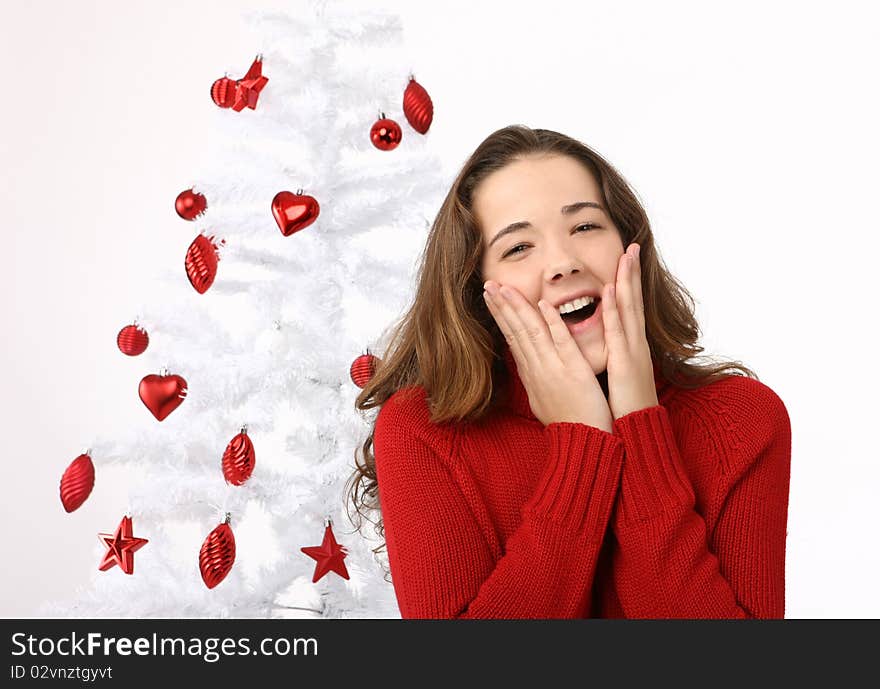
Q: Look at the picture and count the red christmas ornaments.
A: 15